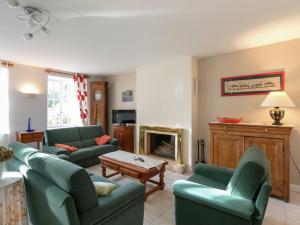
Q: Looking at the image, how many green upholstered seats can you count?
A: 3